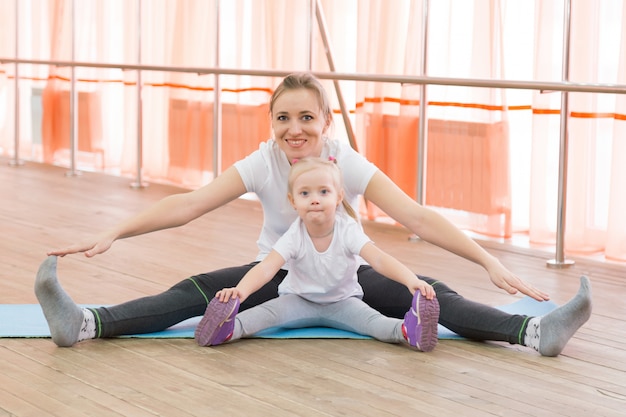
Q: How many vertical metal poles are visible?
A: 7